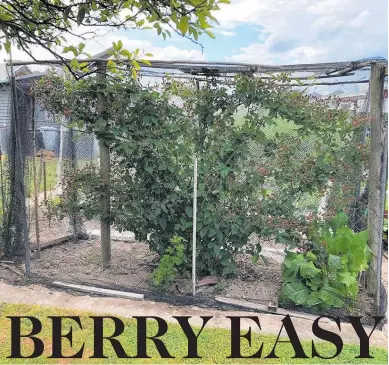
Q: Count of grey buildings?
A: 1